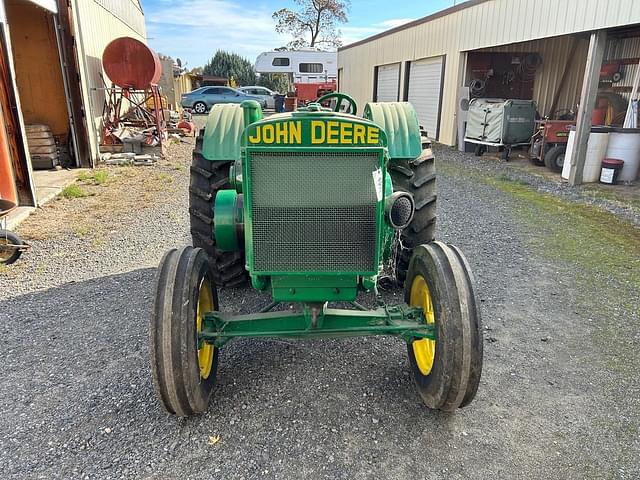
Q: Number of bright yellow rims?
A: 2